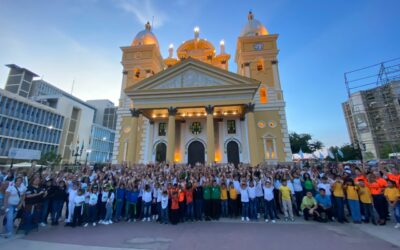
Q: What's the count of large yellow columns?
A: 4